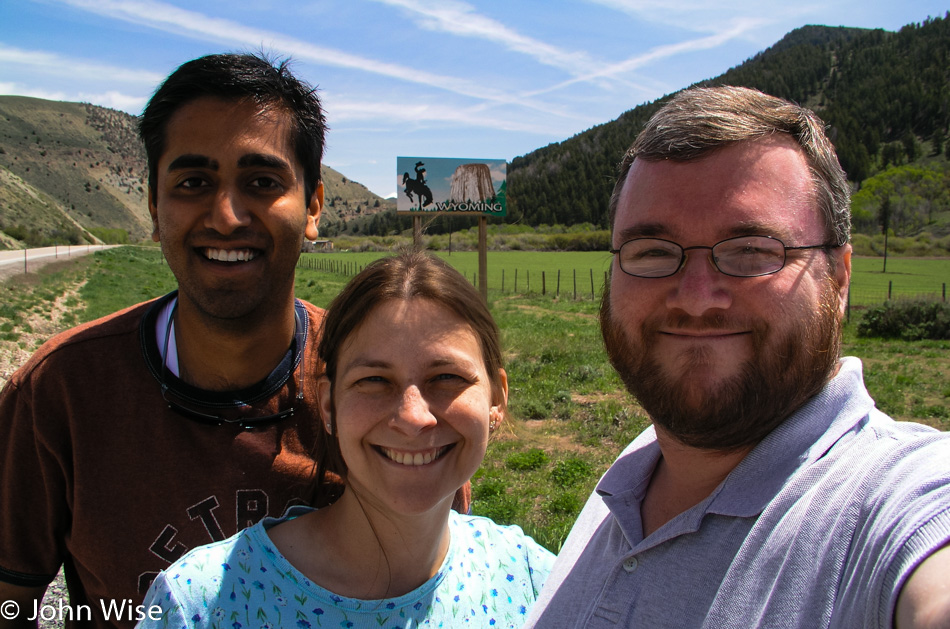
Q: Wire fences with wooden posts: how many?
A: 1